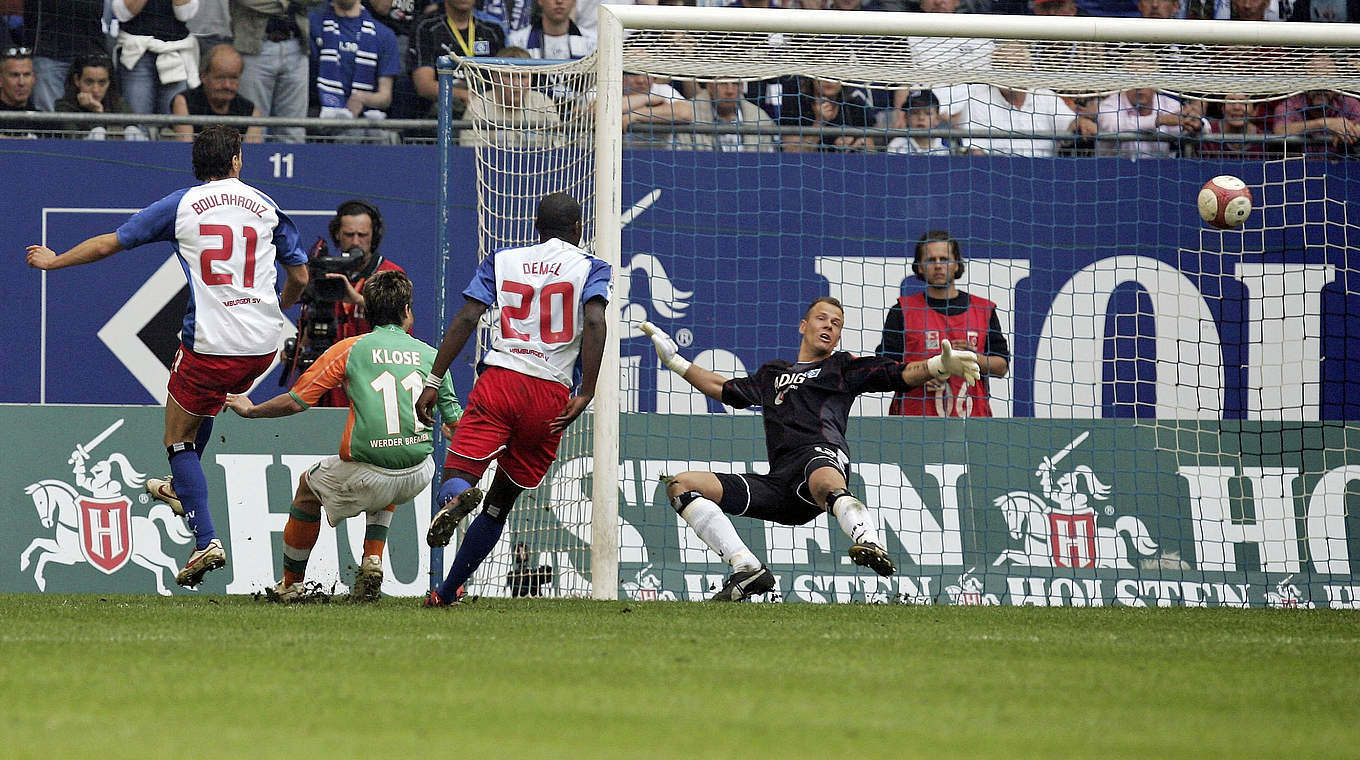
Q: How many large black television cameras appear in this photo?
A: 1